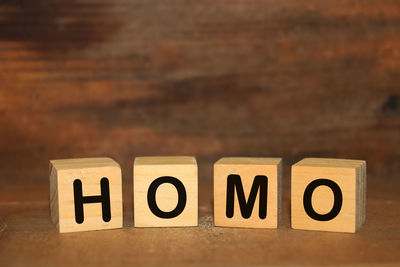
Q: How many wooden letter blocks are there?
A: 4